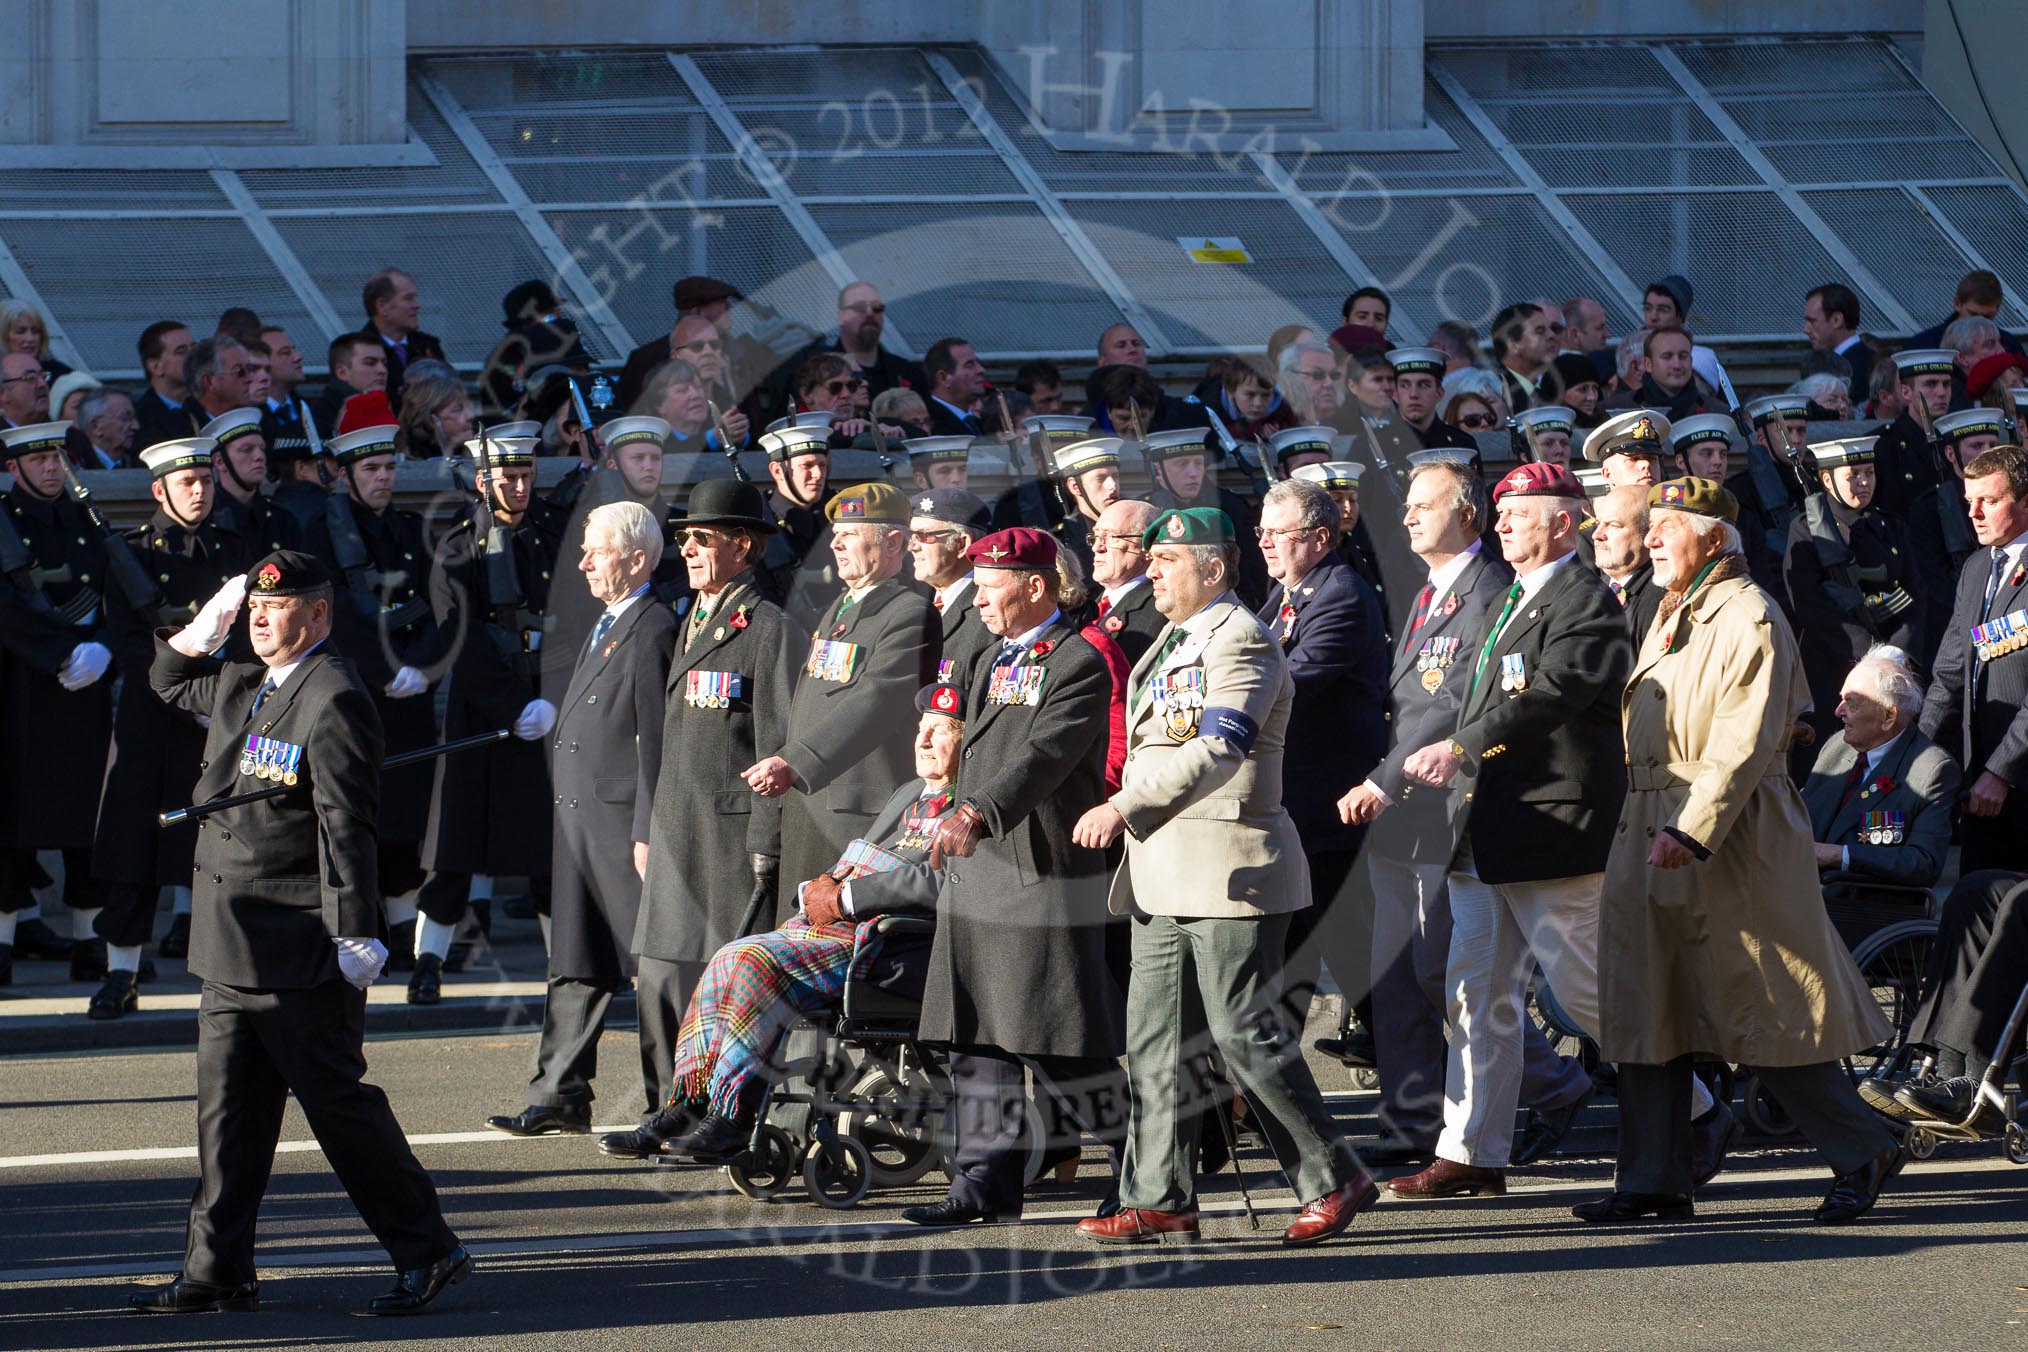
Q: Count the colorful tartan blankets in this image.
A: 1